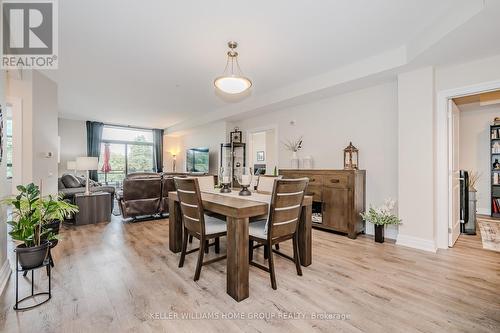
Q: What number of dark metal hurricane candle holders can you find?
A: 2